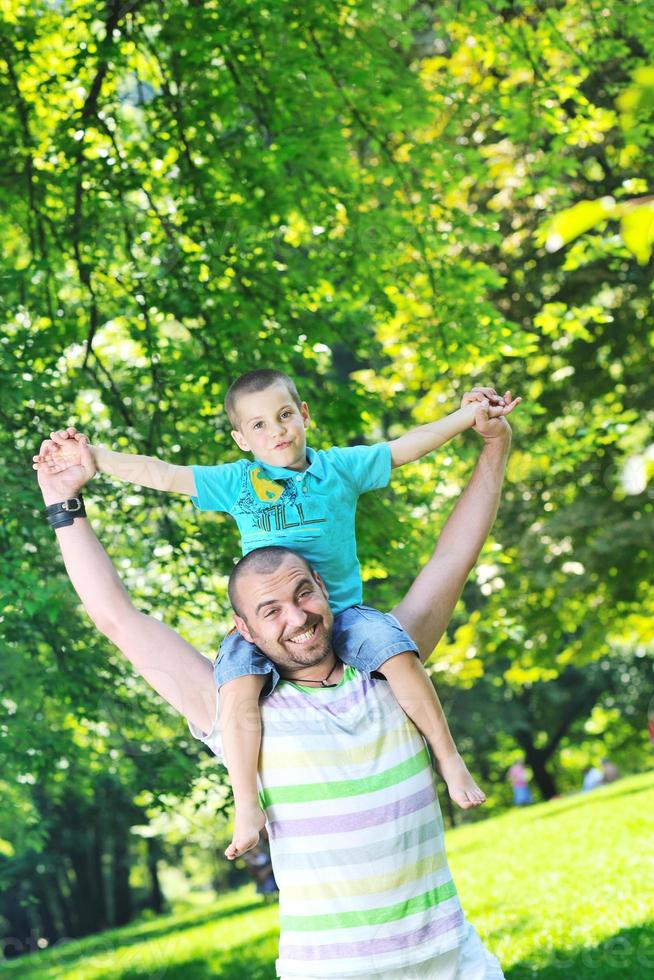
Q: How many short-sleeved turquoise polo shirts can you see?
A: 1